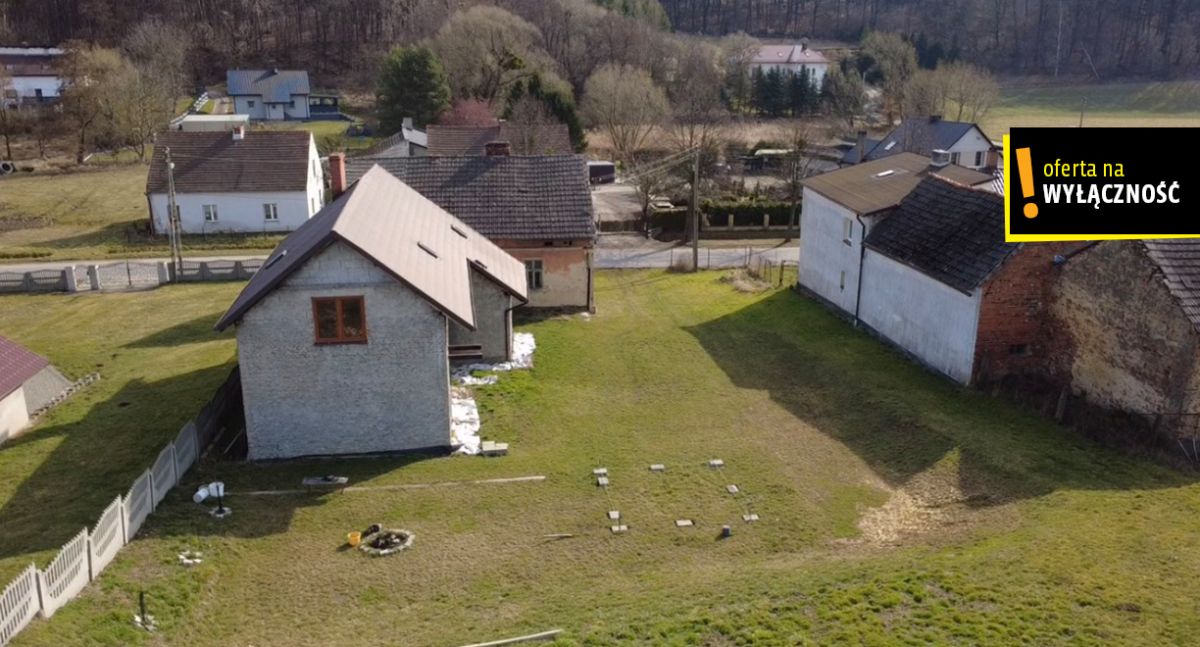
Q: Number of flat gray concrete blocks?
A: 9